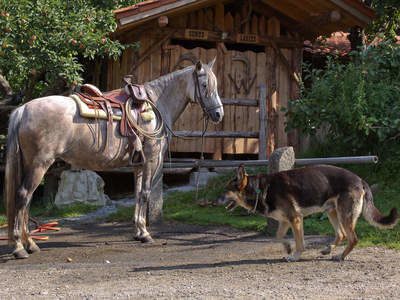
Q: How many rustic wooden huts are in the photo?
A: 1